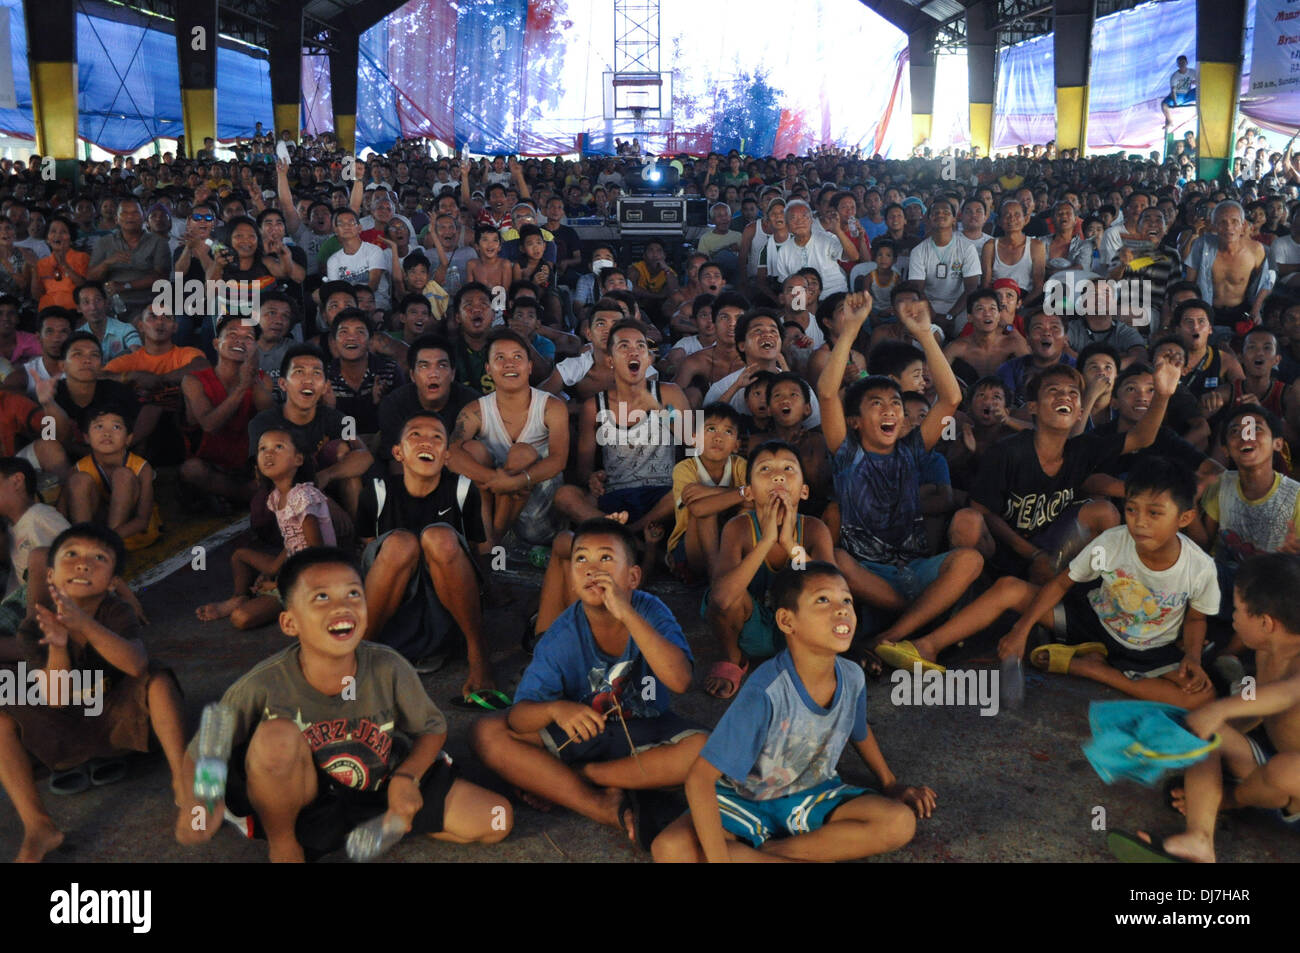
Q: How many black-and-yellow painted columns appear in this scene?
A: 8